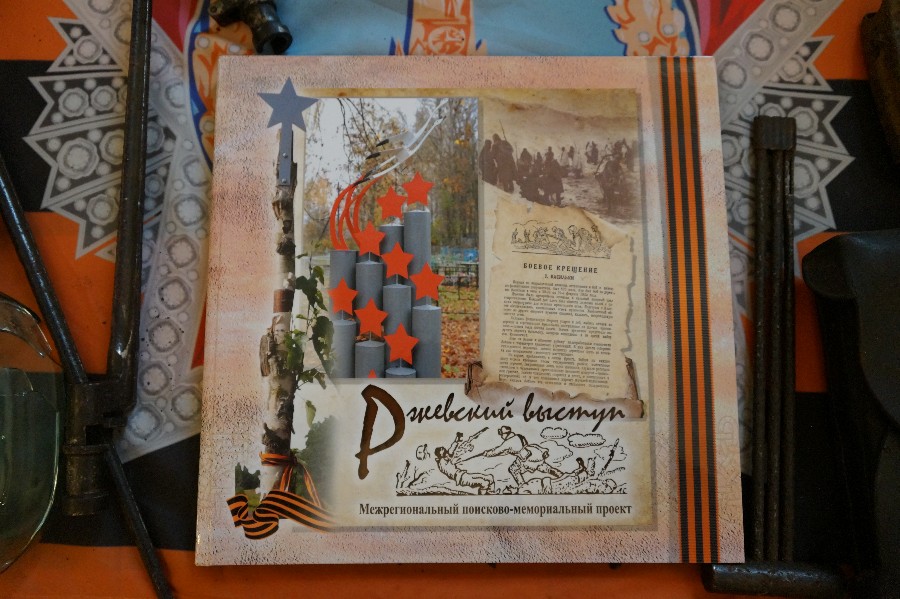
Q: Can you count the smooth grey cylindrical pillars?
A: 9